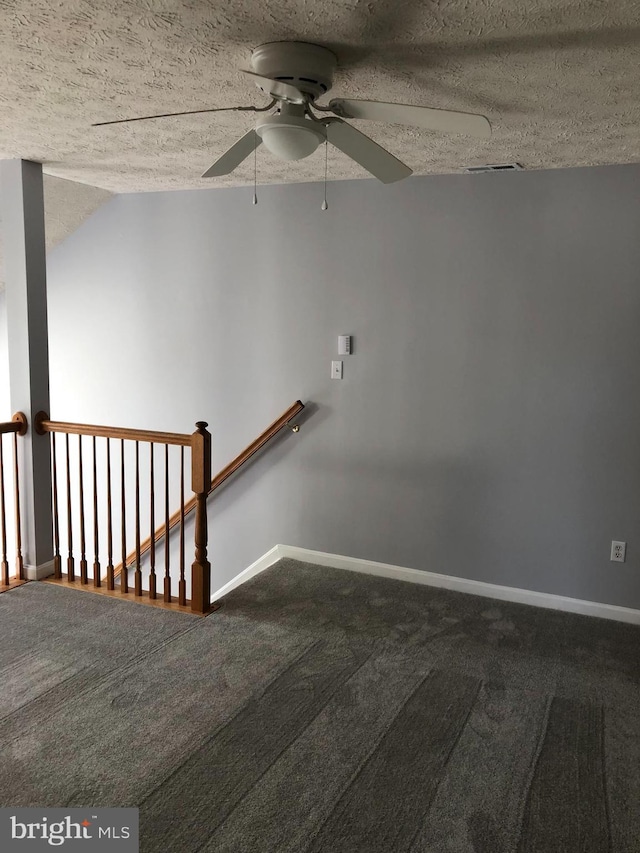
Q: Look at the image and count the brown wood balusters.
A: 12